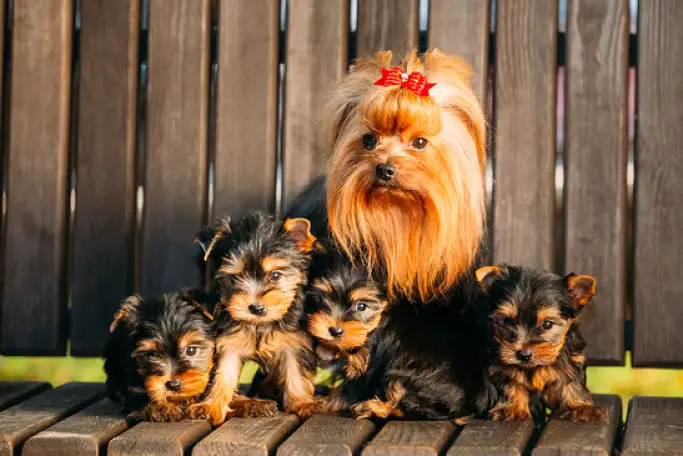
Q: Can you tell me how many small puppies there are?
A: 4